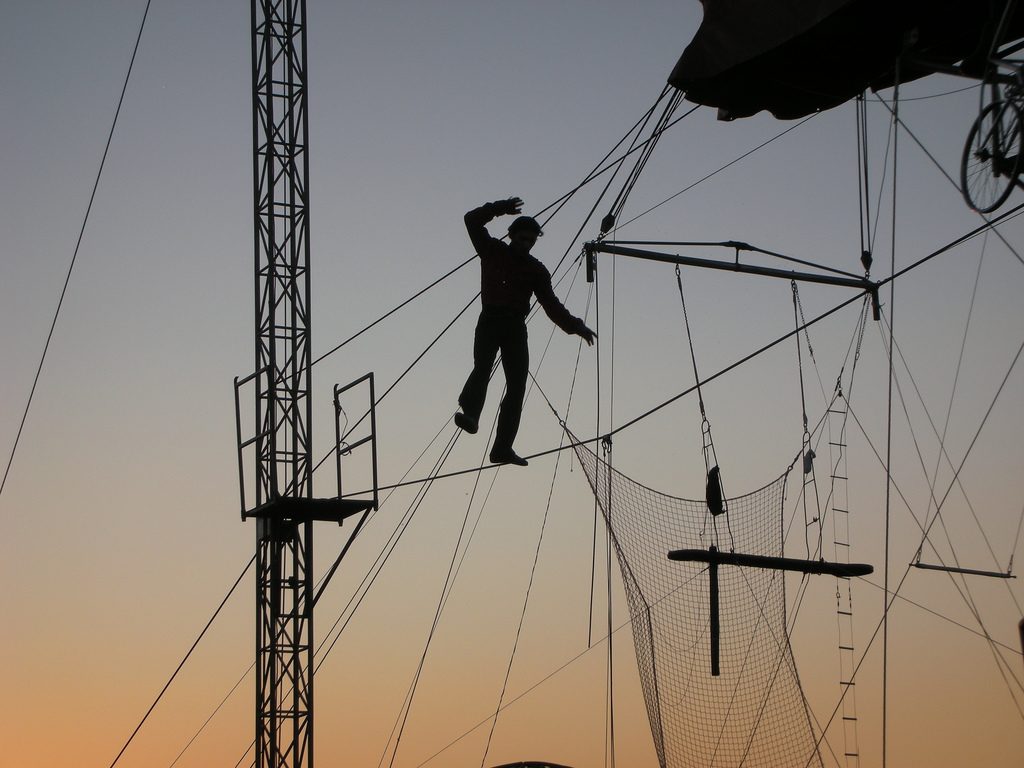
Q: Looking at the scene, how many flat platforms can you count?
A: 1